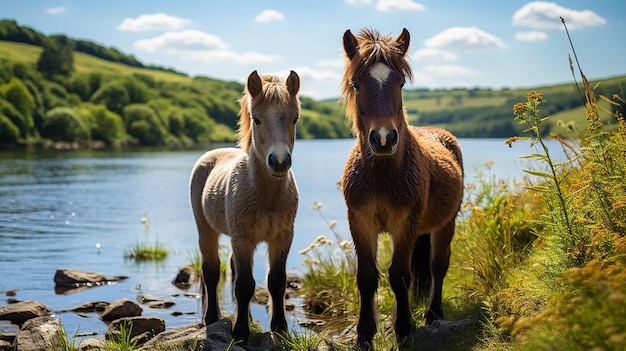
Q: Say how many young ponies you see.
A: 2